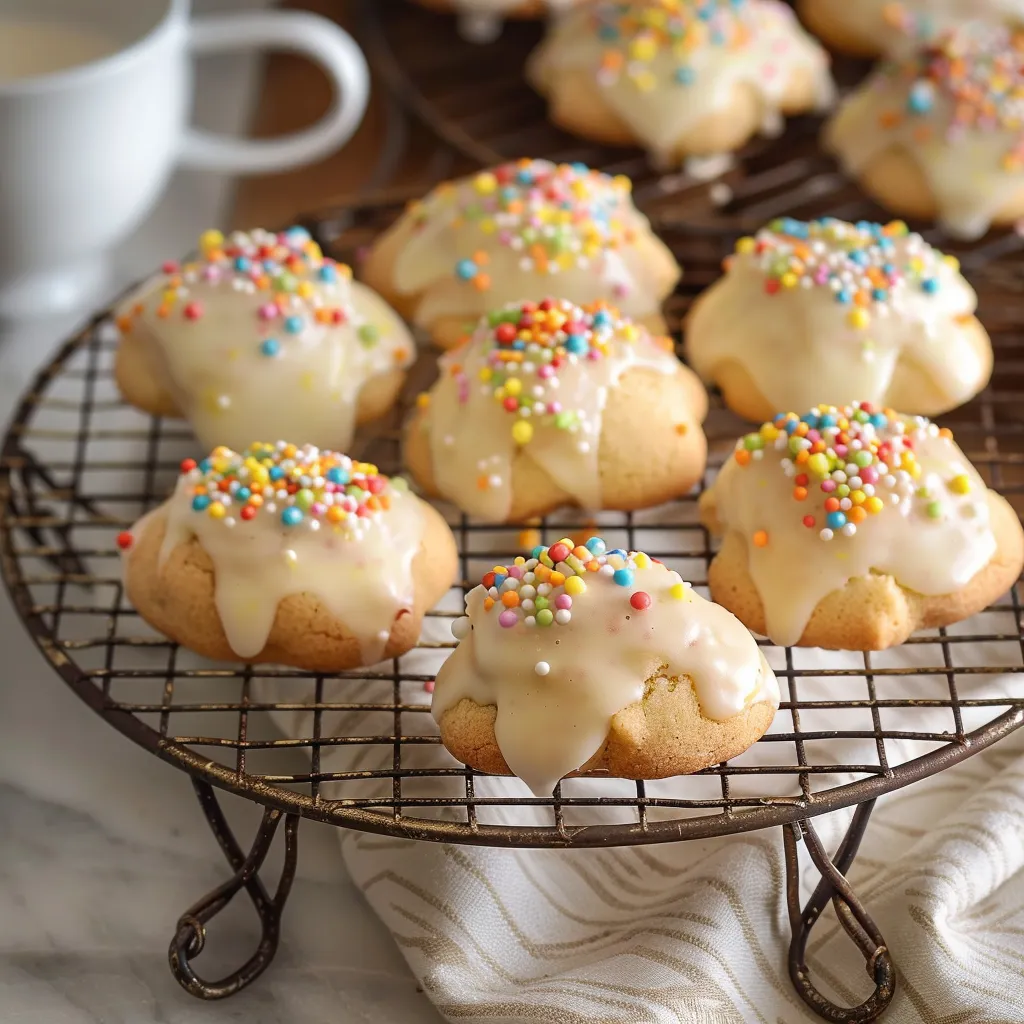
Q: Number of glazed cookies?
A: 11